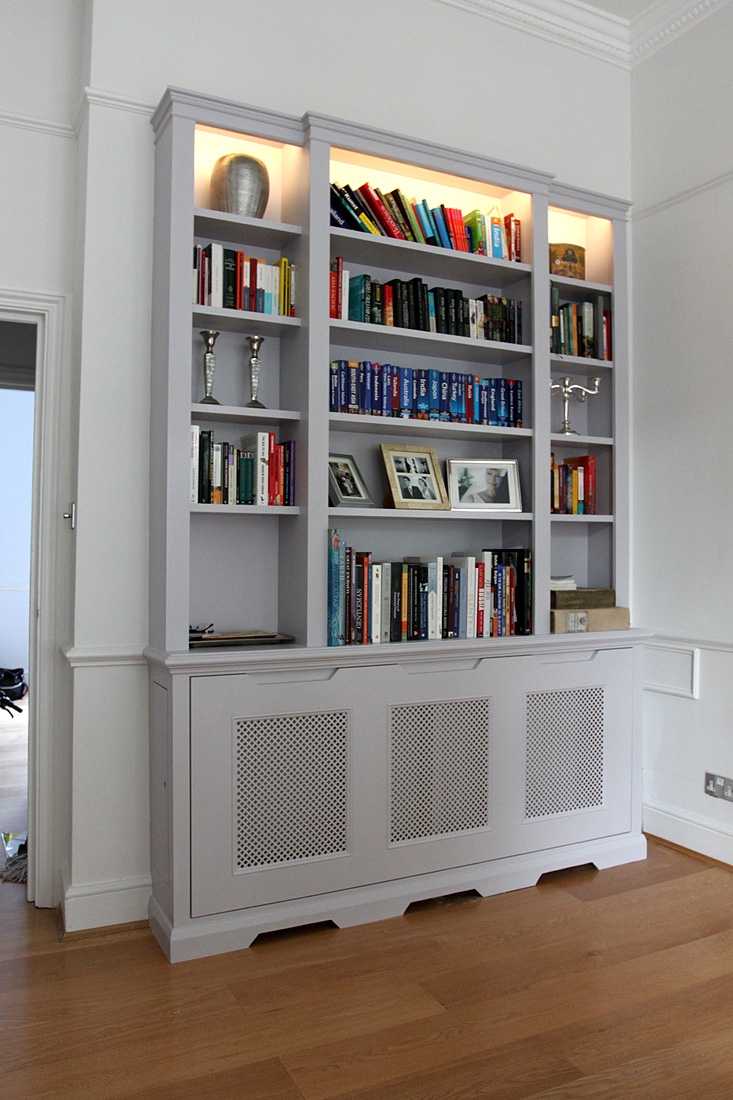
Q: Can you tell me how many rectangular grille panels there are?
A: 3